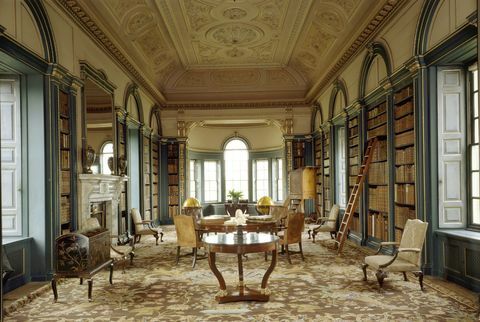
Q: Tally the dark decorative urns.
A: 2